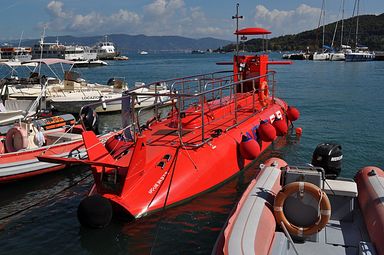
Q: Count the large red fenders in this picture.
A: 4